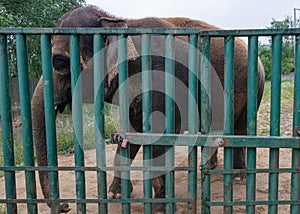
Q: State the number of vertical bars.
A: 14